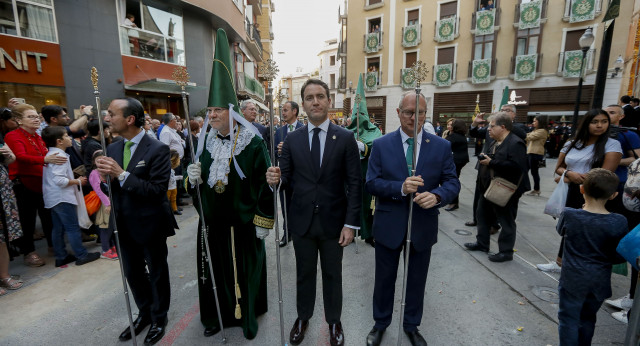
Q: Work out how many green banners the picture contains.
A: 12